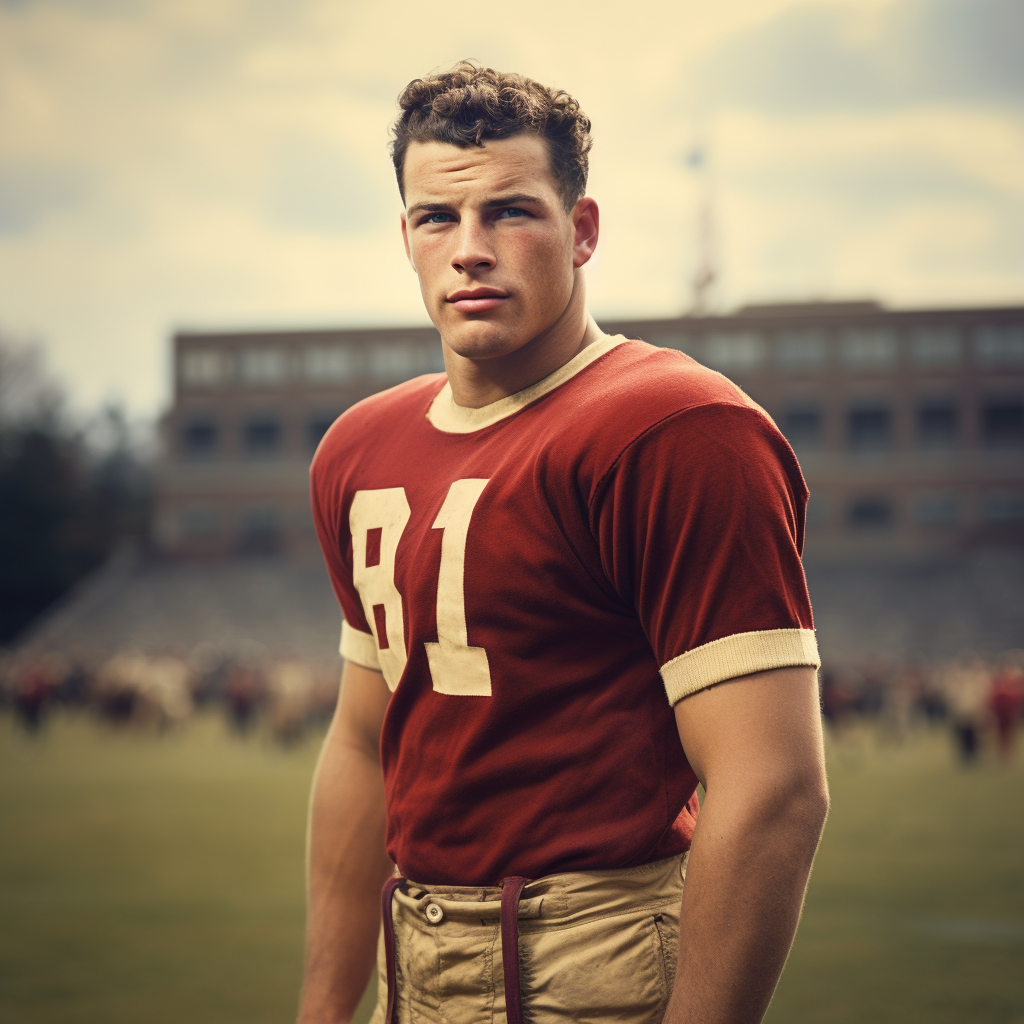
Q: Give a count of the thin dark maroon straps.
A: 2